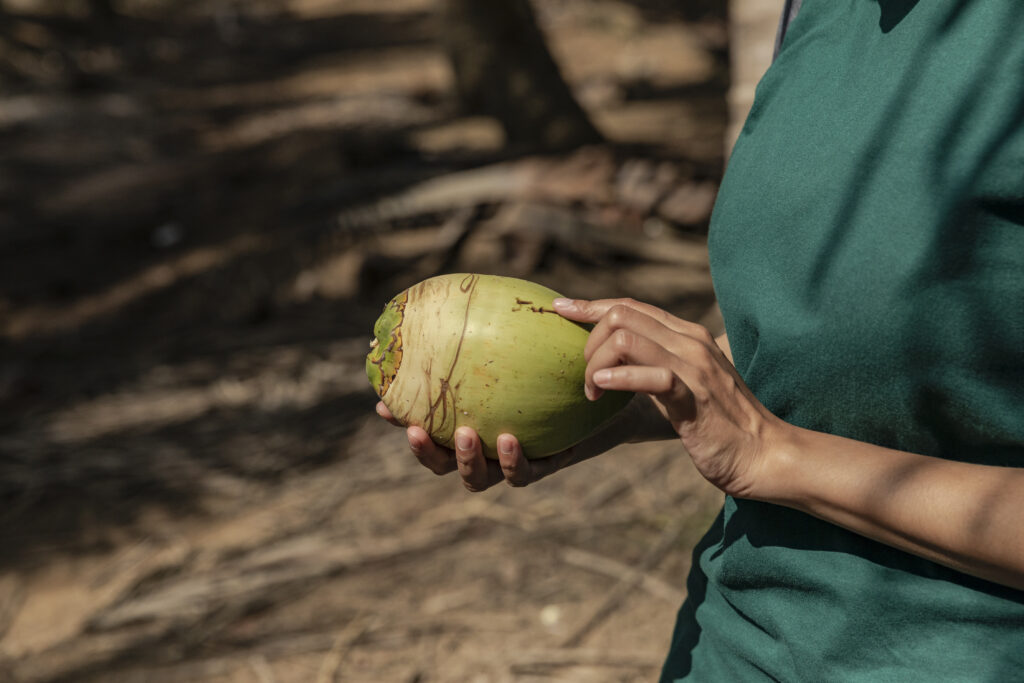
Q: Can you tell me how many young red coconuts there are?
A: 0